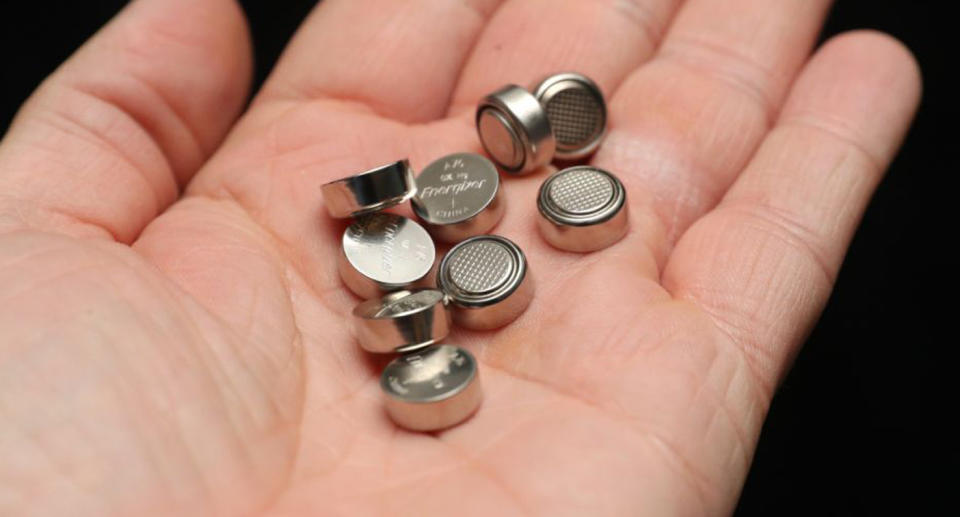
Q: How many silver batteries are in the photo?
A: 9